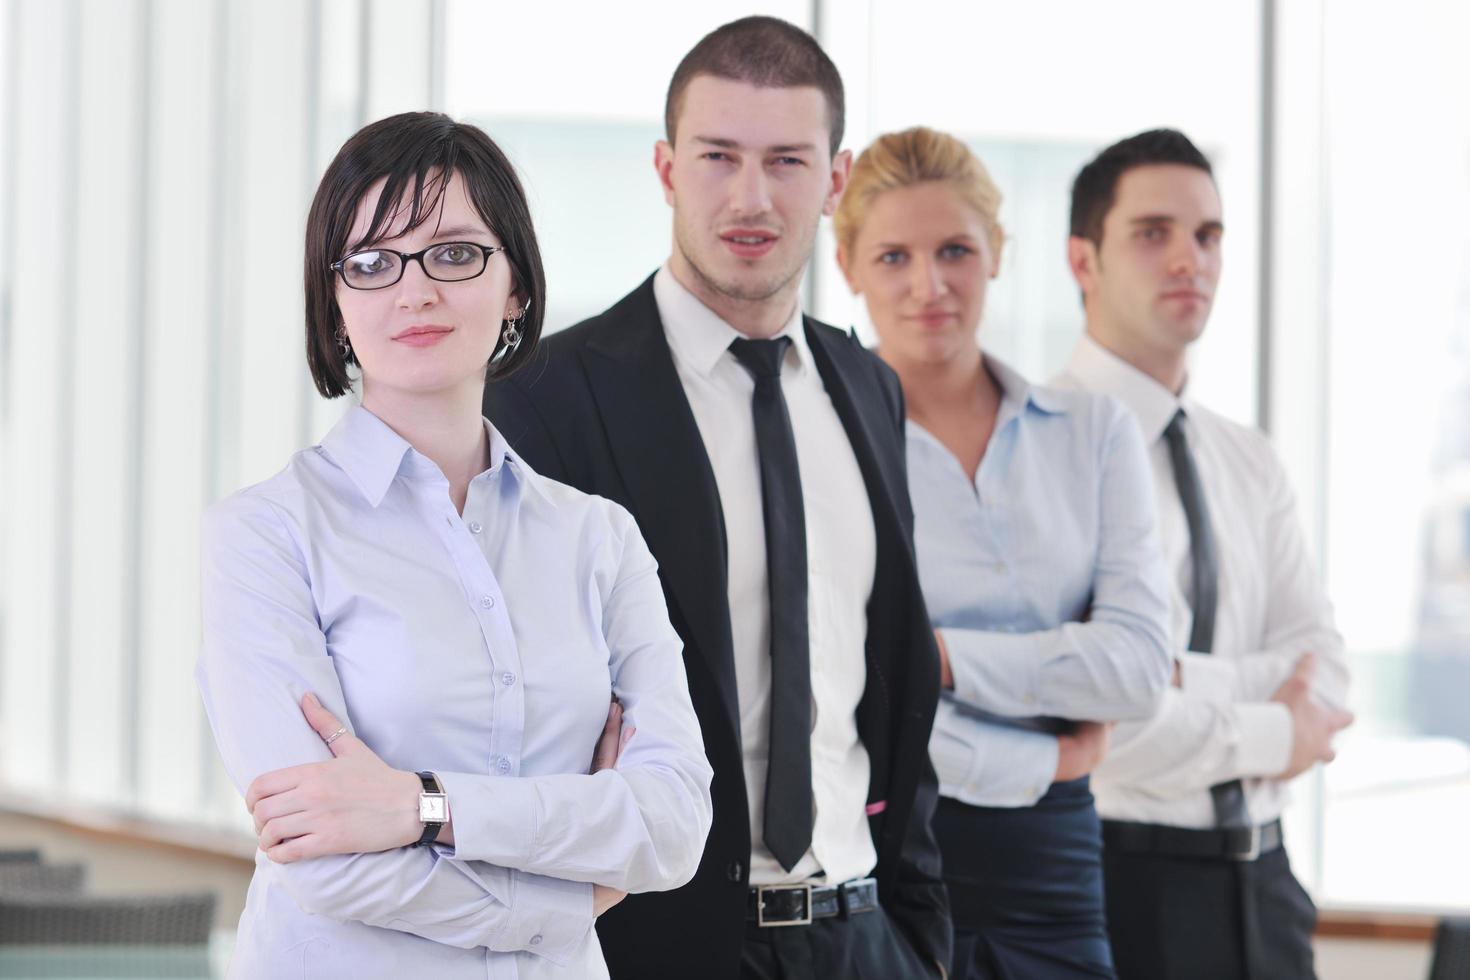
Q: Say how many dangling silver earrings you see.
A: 2